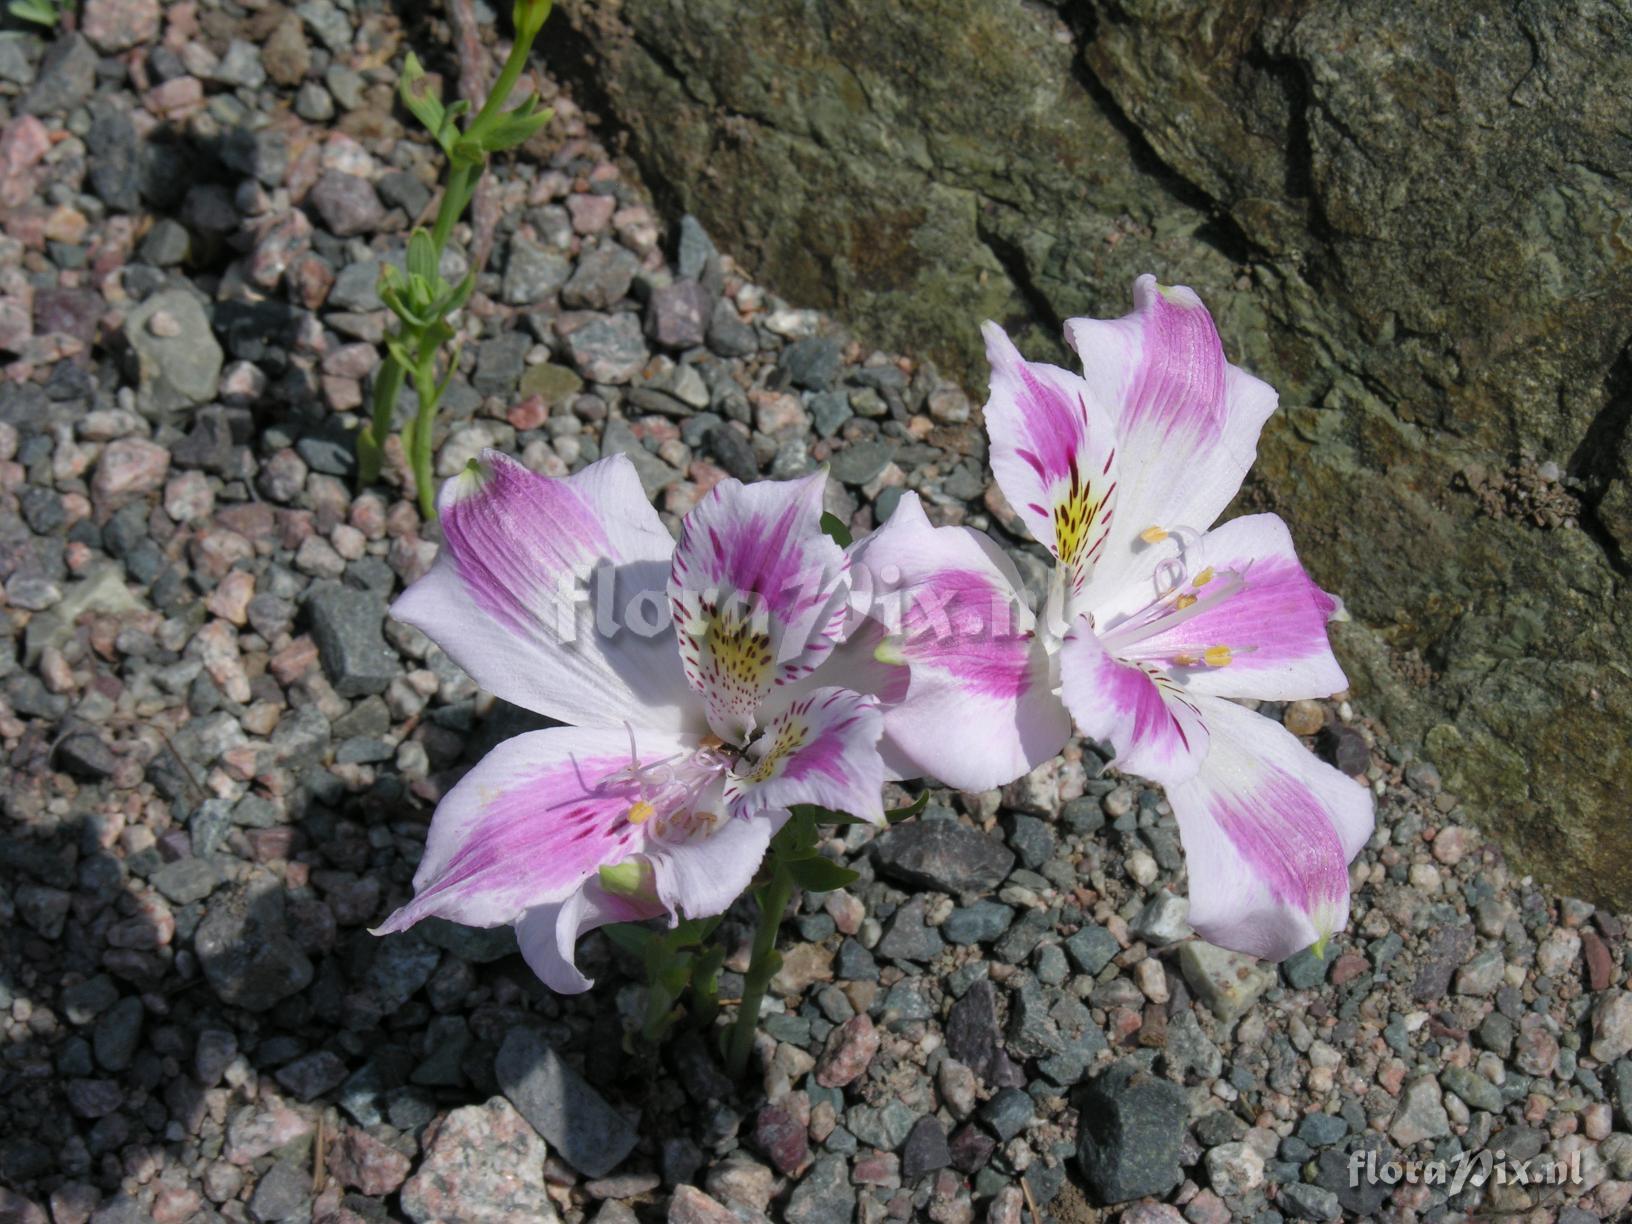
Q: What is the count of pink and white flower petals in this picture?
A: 12